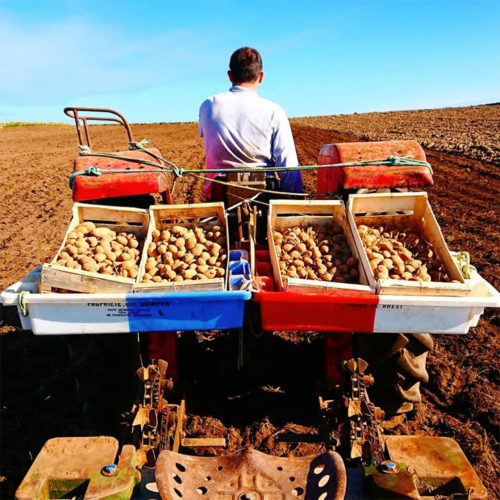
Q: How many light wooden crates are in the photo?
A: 4